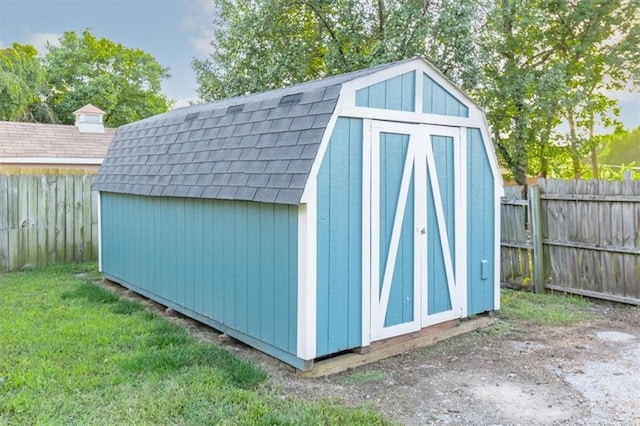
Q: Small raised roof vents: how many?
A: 1